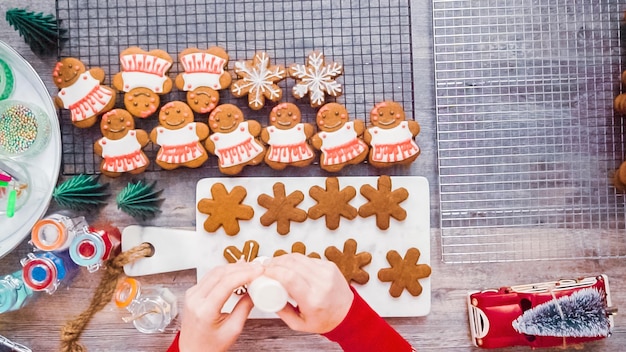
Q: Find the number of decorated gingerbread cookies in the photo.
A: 11